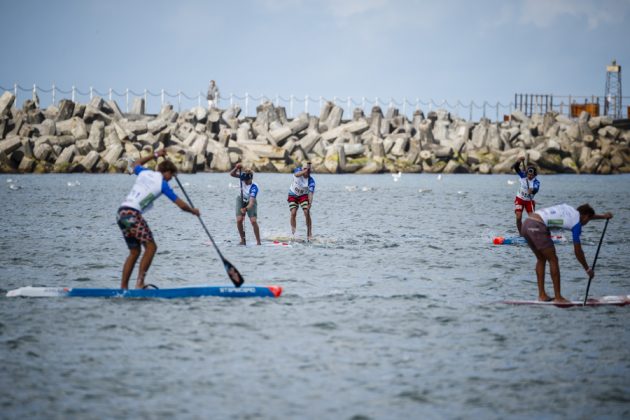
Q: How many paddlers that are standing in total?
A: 5